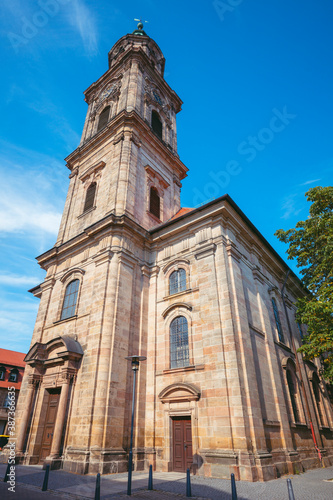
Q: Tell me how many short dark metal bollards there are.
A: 7